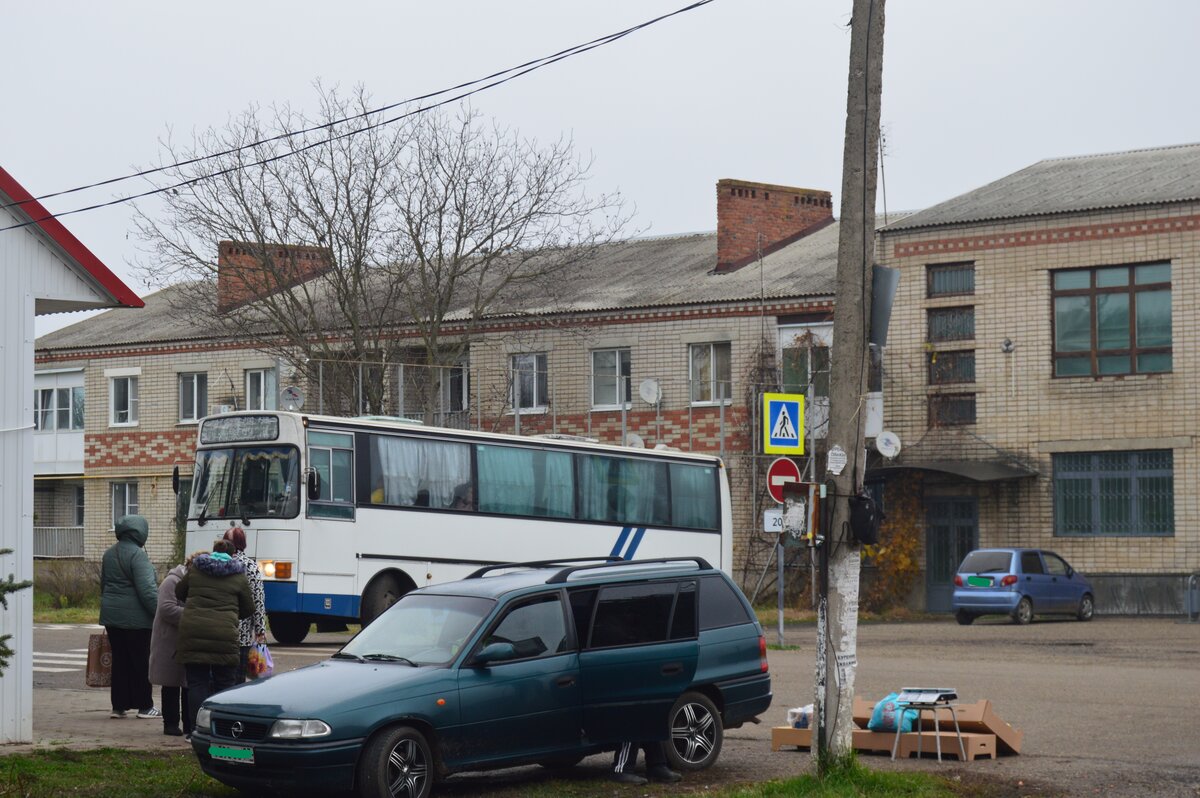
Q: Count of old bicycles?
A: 0